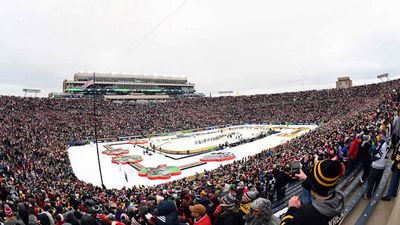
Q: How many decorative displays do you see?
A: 5